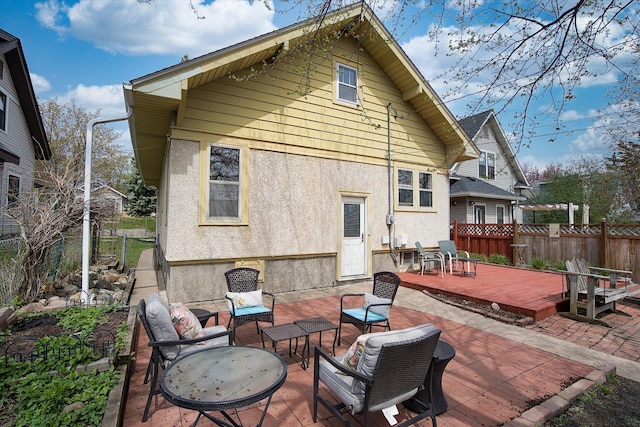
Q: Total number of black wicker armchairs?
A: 4